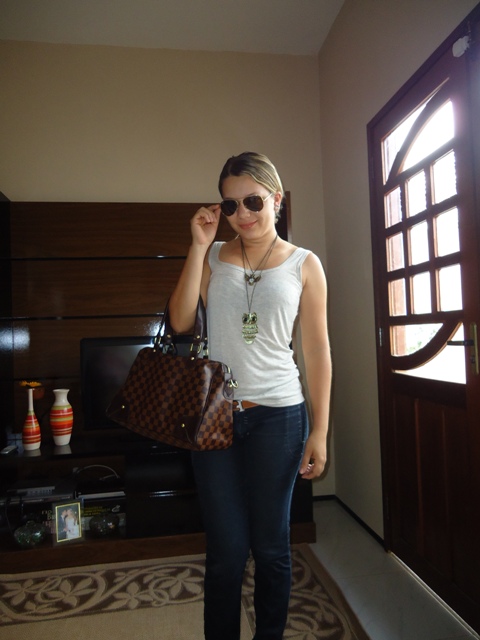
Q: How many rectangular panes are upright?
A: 9